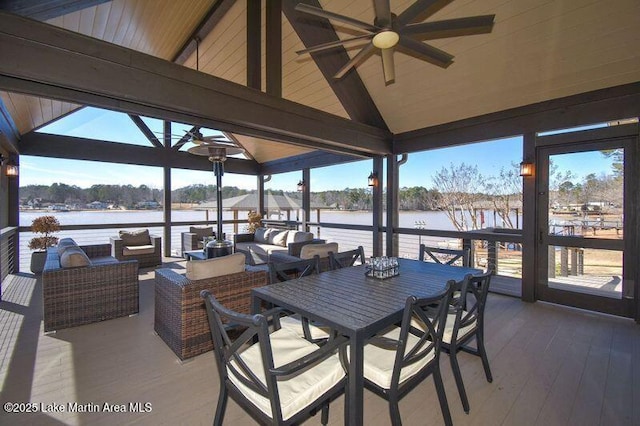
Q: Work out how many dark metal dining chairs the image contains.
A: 6